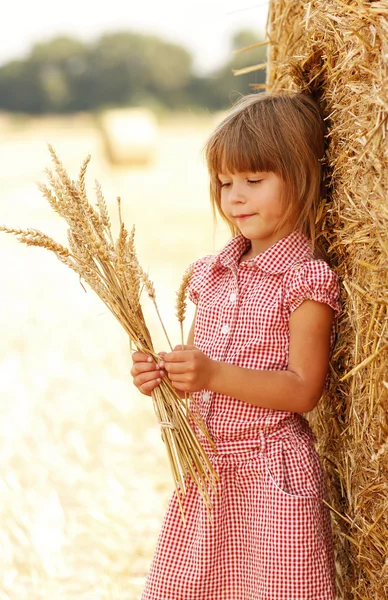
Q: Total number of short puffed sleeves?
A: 2